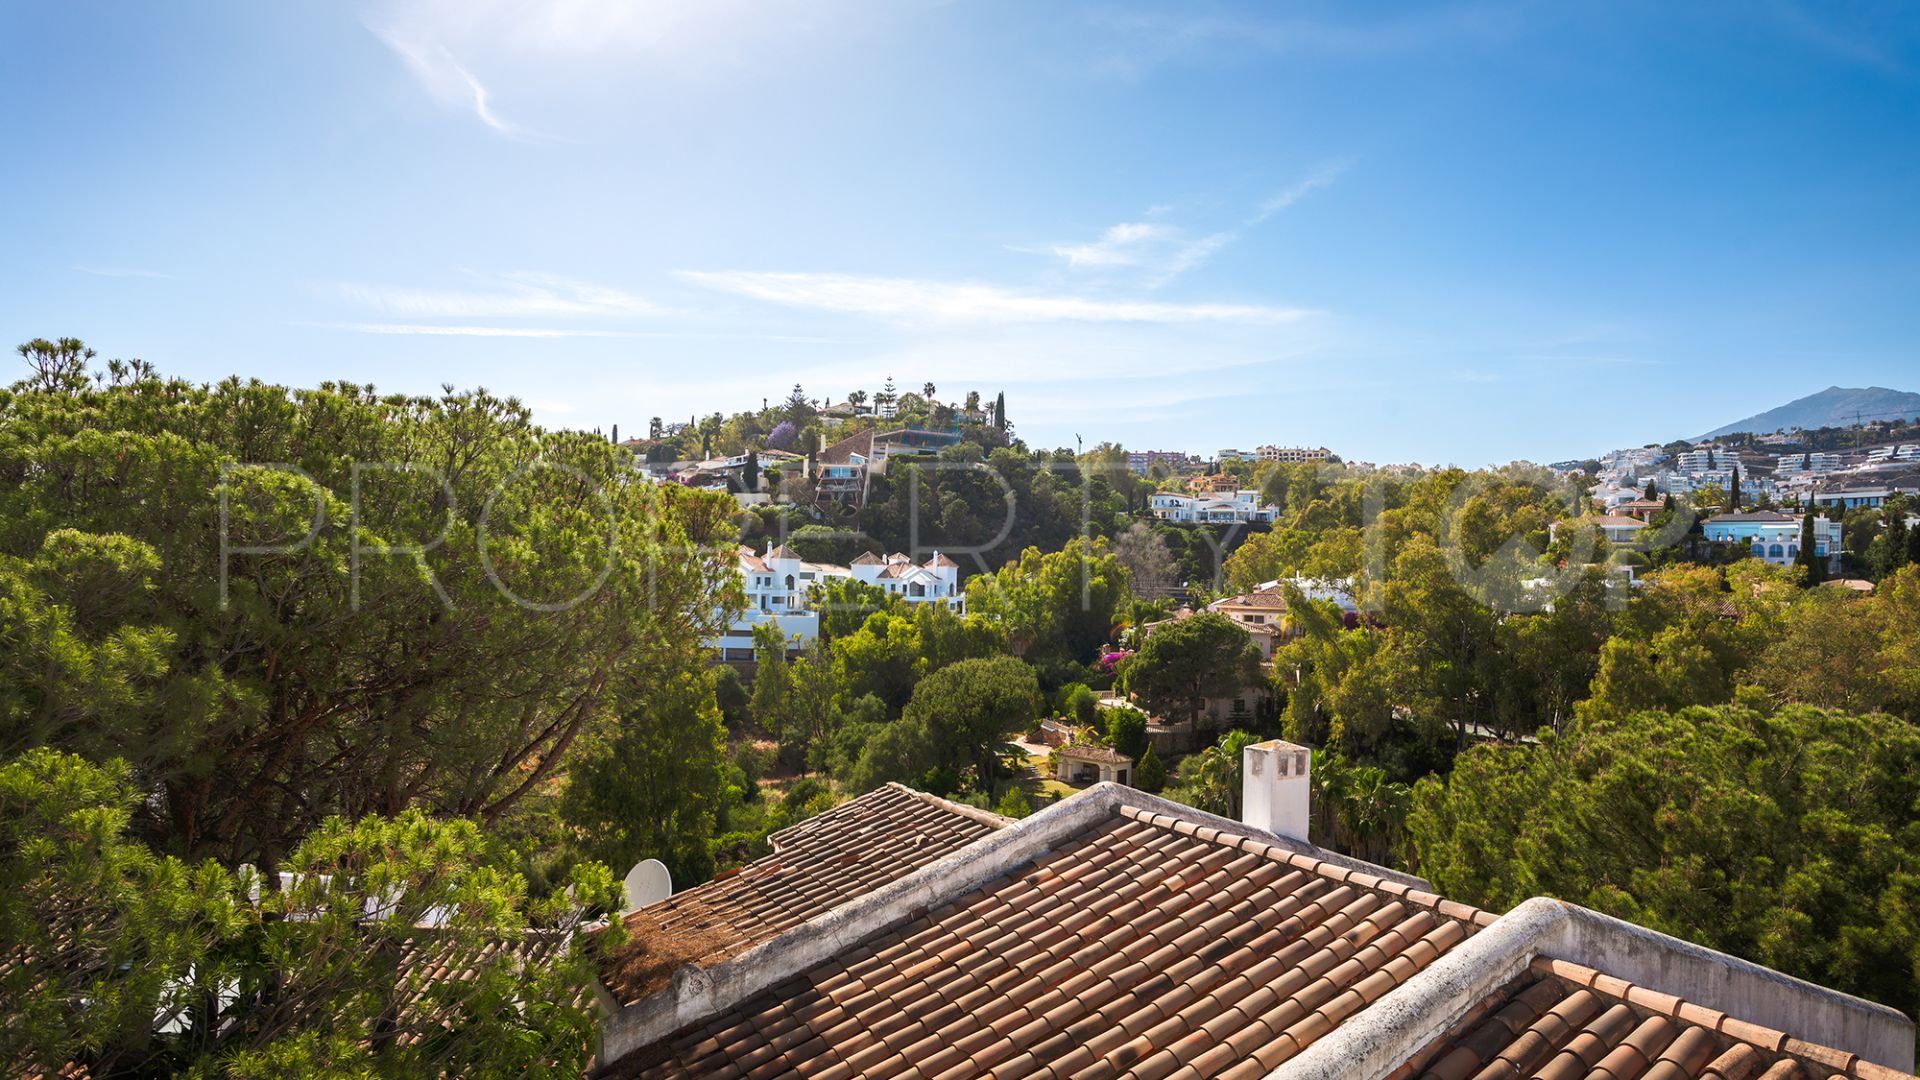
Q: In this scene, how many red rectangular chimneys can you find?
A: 0